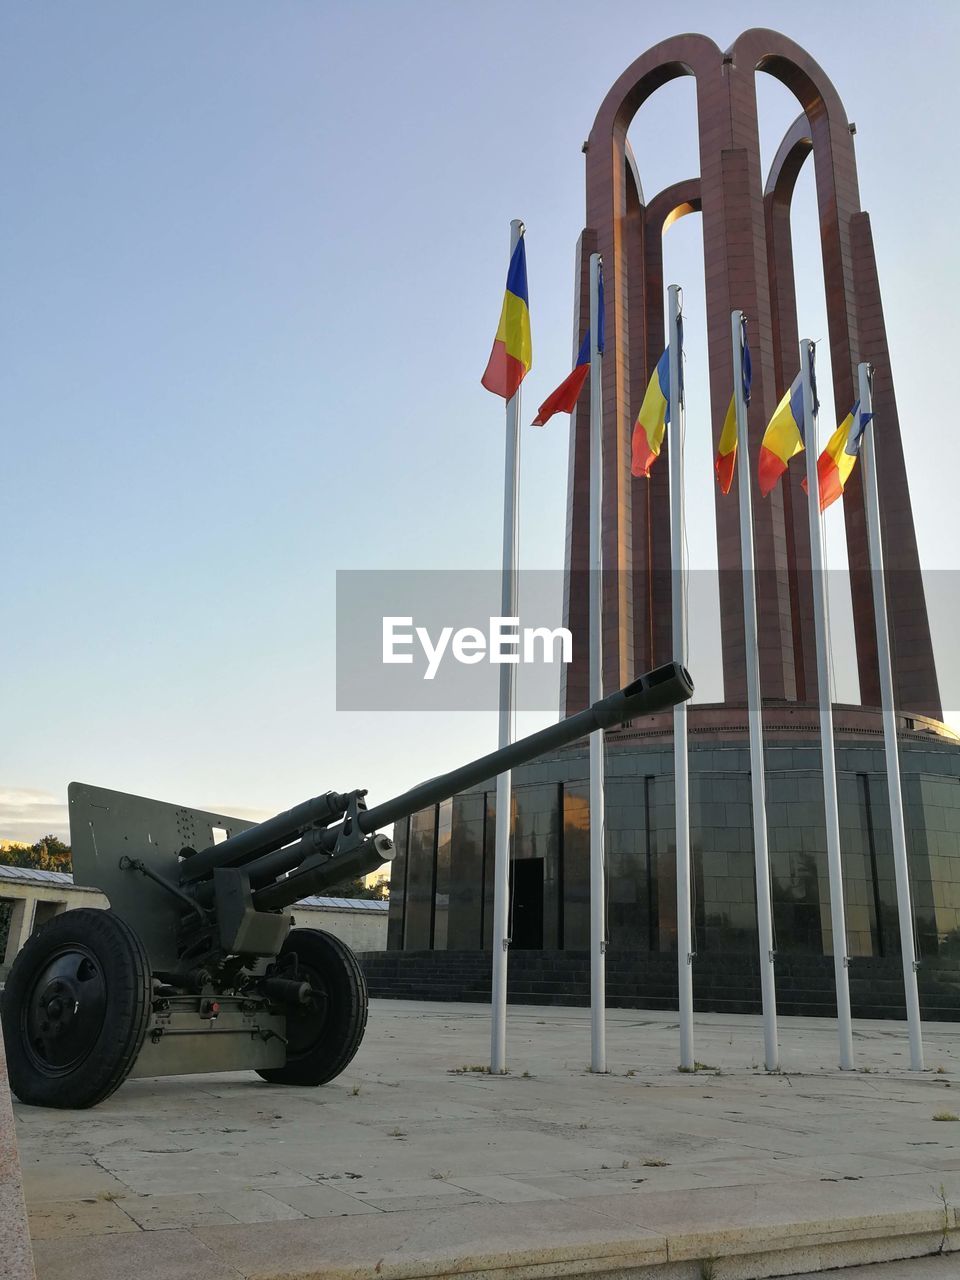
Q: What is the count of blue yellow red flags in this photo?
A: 6